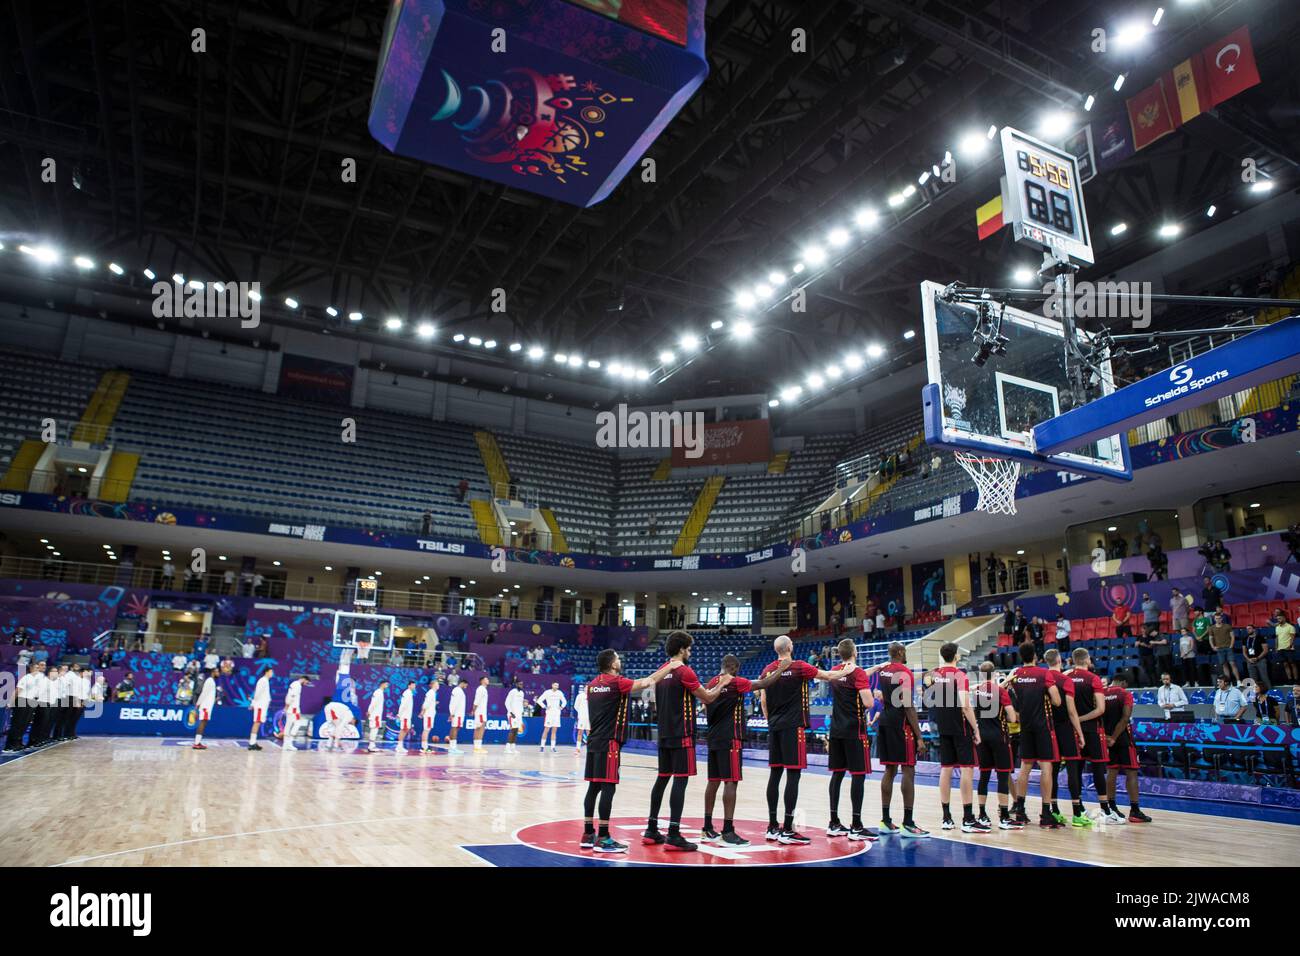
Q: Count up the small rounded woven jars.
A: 0